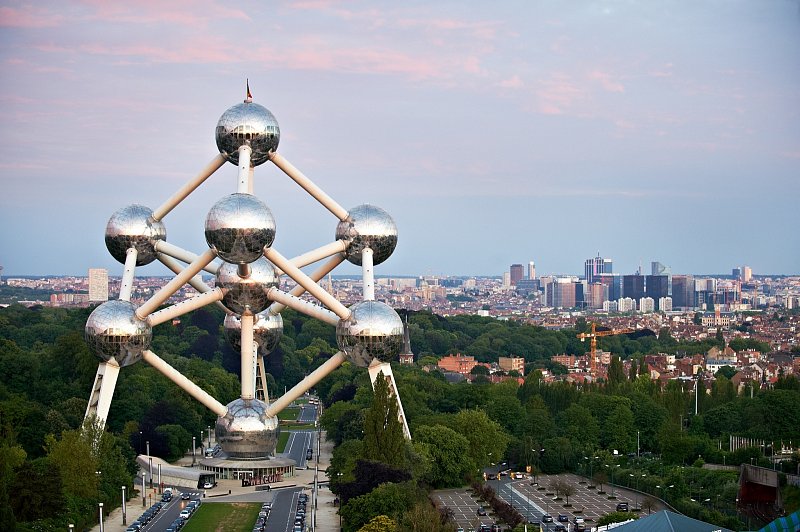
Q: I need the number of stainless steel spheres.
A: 9